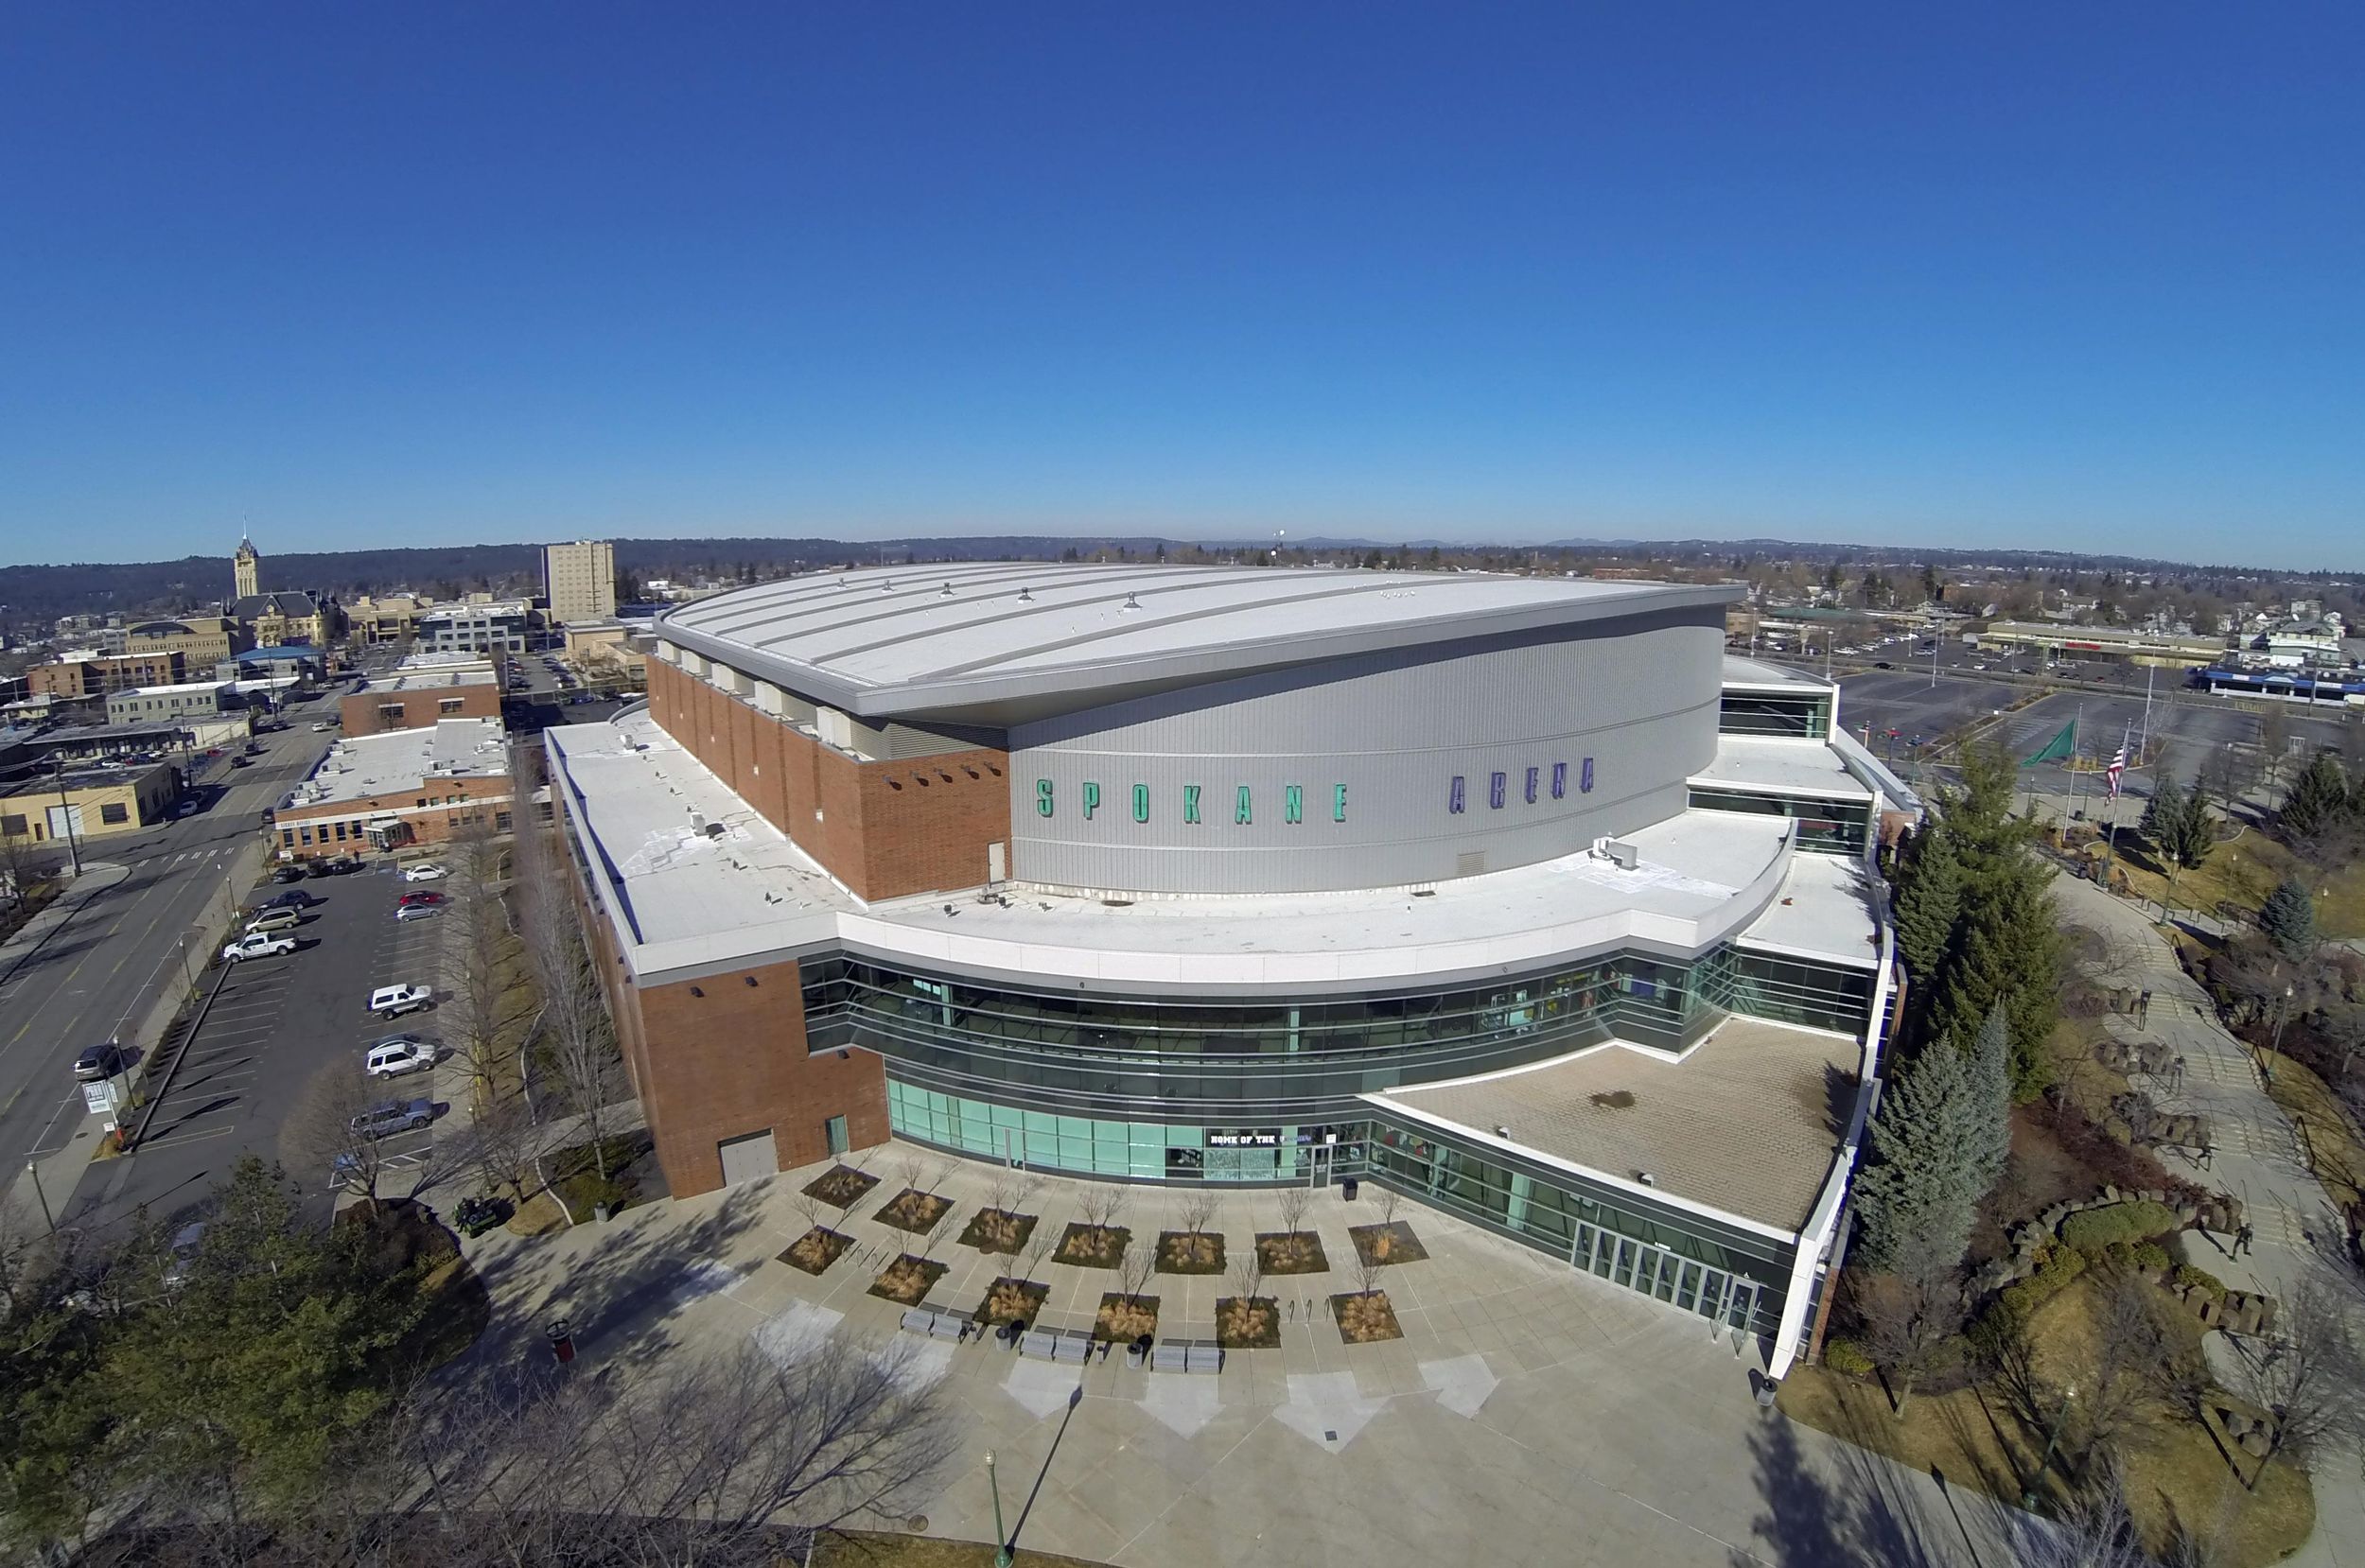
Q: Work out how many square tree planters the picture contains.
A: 13